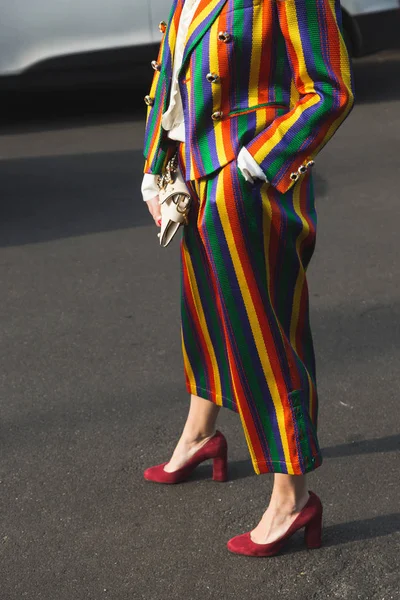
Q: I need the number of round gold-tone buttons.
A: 9